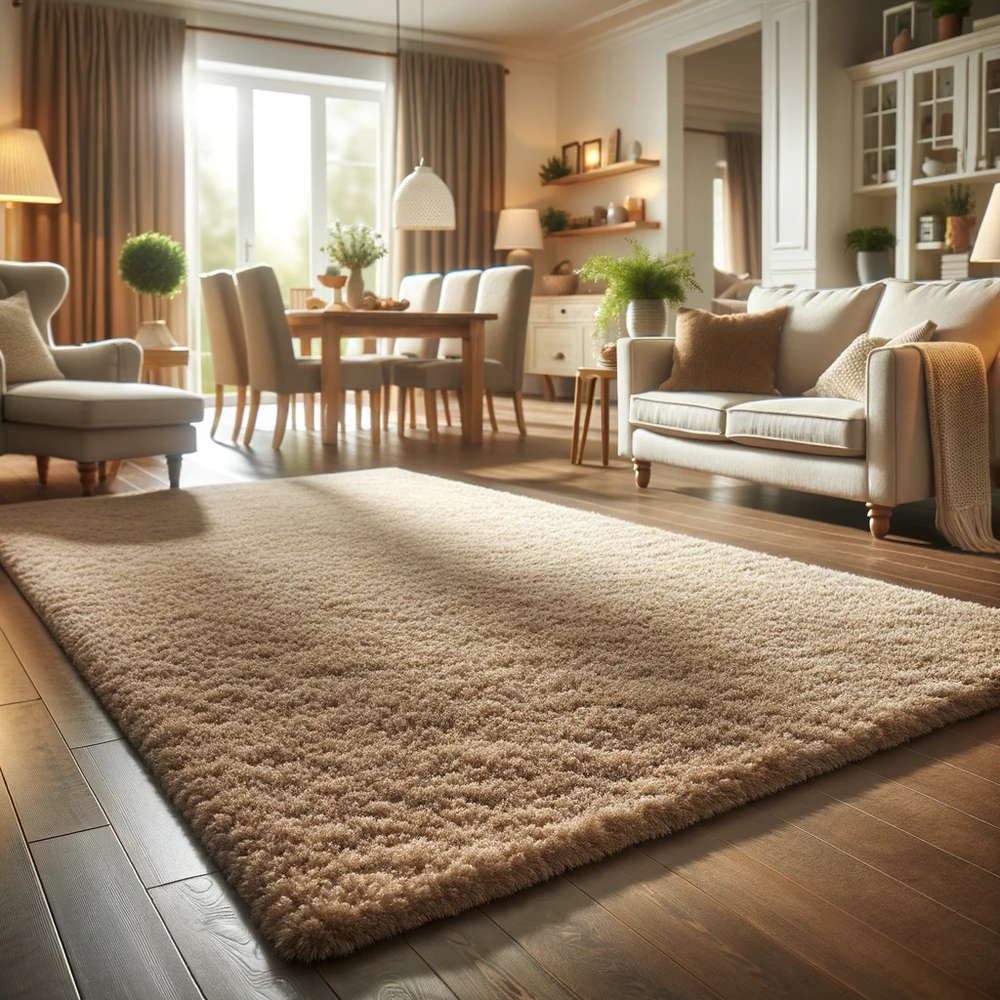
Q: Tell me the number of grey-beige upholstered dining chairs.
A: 5